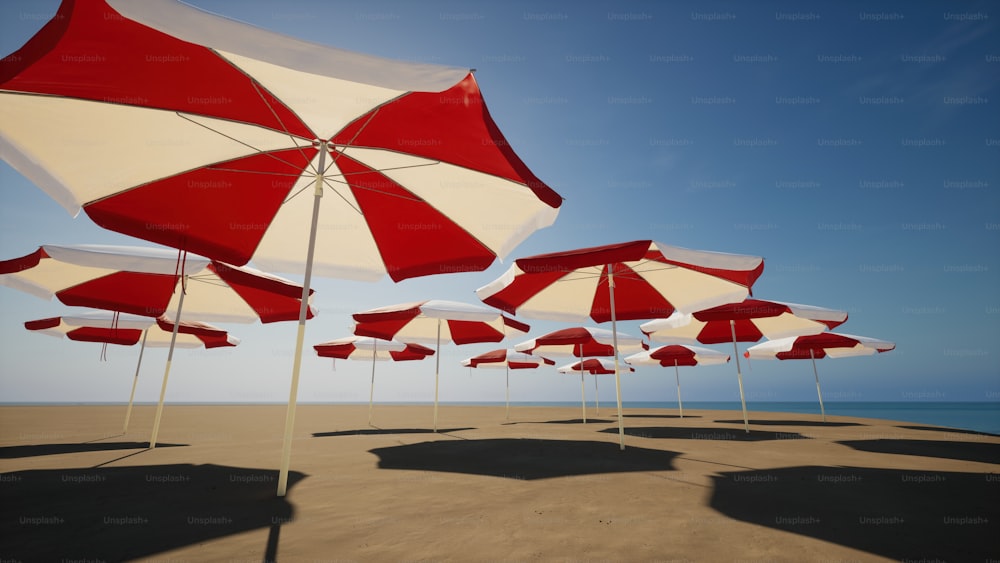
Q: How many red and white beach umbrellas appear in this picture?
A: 12